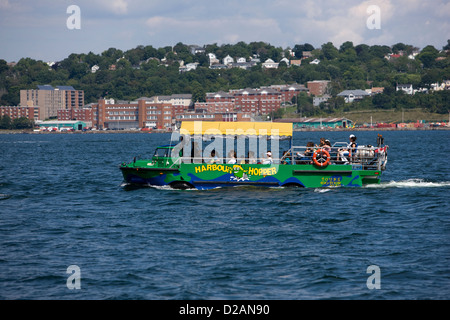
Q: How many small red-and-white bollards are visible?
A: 0